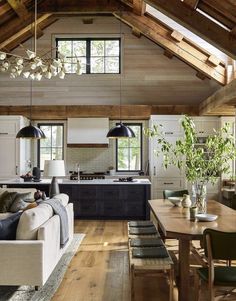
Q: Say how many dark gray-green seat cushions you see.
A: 4